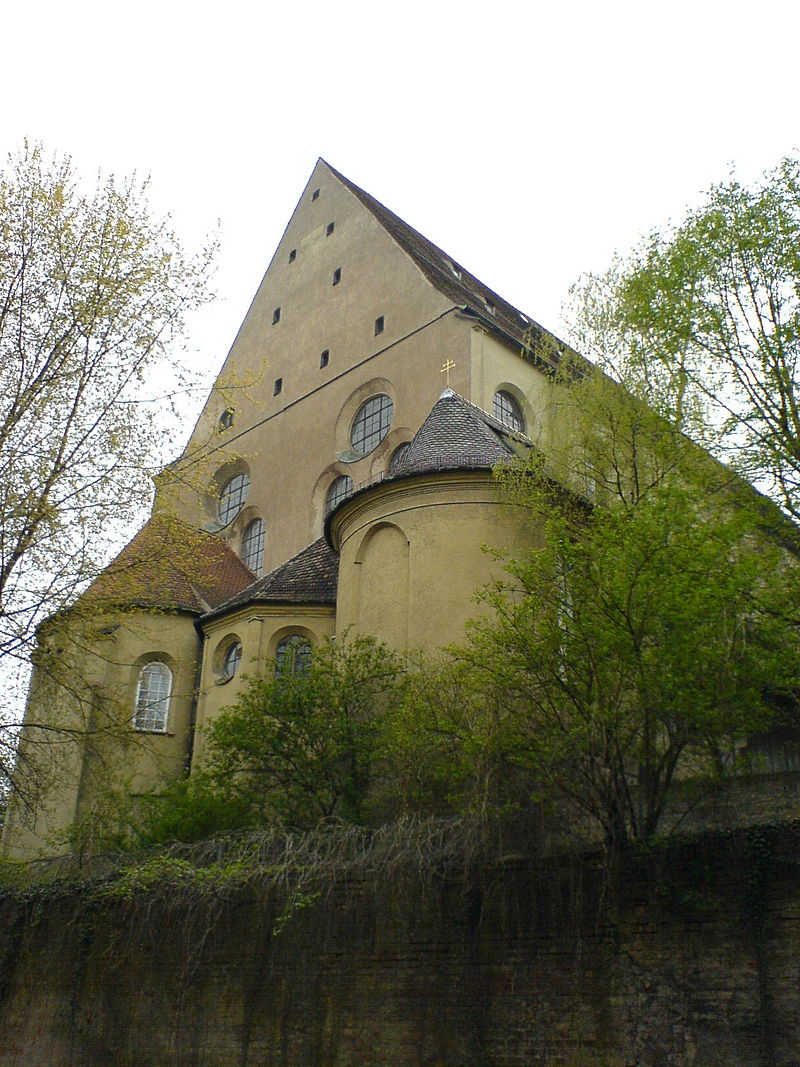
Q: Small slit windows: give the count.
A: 8